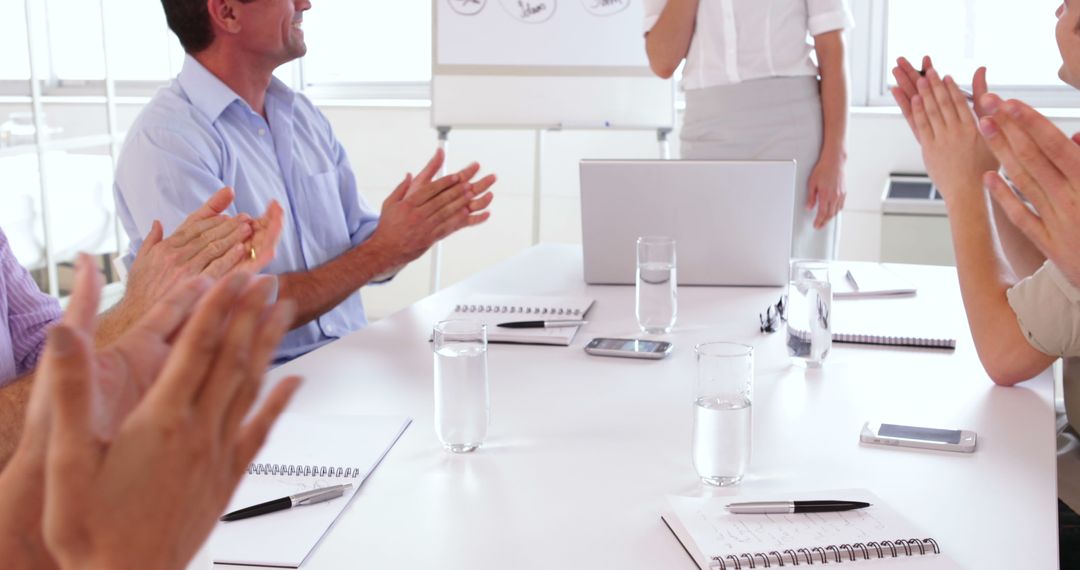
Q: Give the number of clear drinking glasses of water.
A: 4